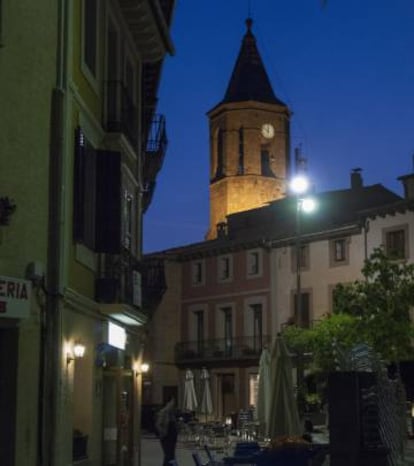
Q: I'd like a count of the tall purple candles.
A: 0